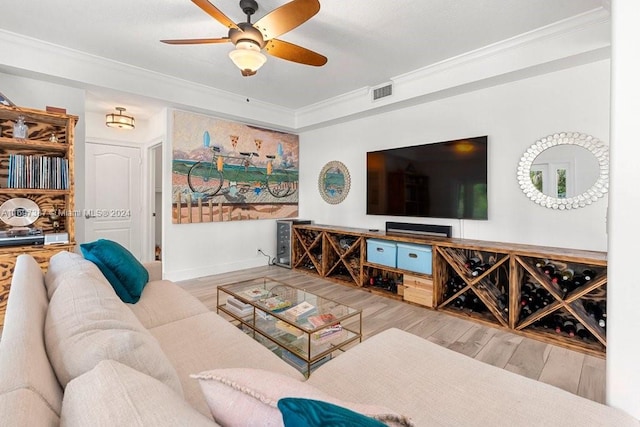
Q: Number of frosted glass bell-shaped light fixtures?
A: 1